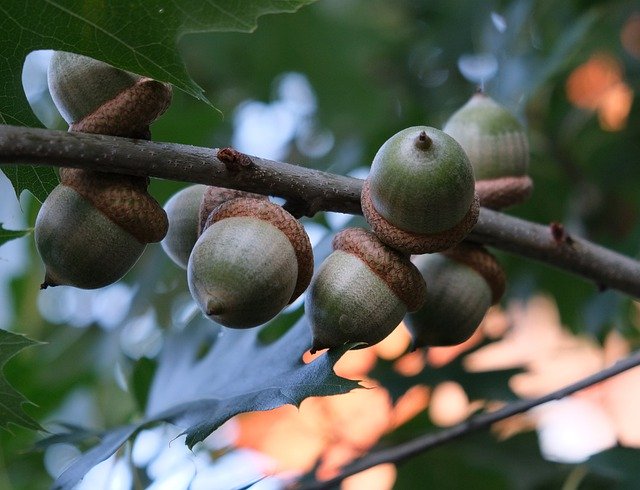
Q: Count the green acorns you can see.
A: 8